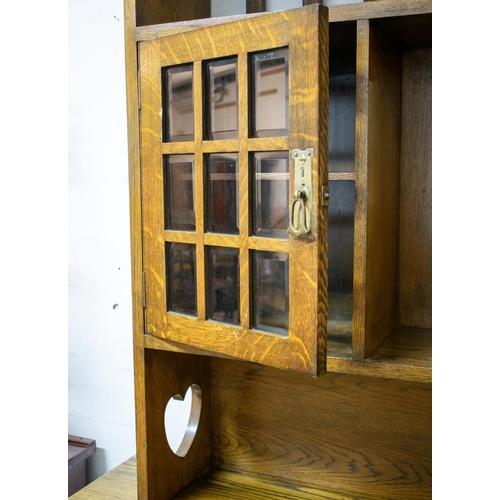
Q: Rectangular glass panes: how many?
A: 9